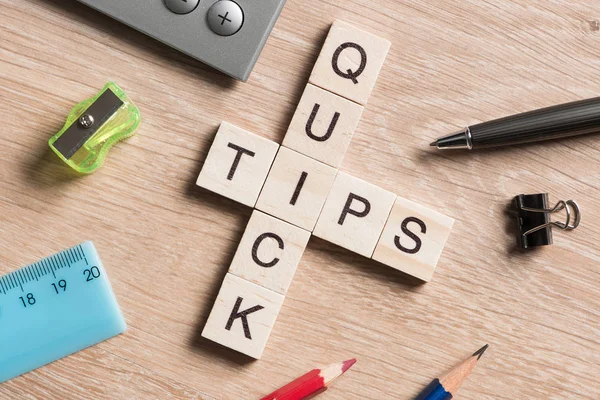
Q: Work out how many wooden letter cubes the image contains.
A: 8